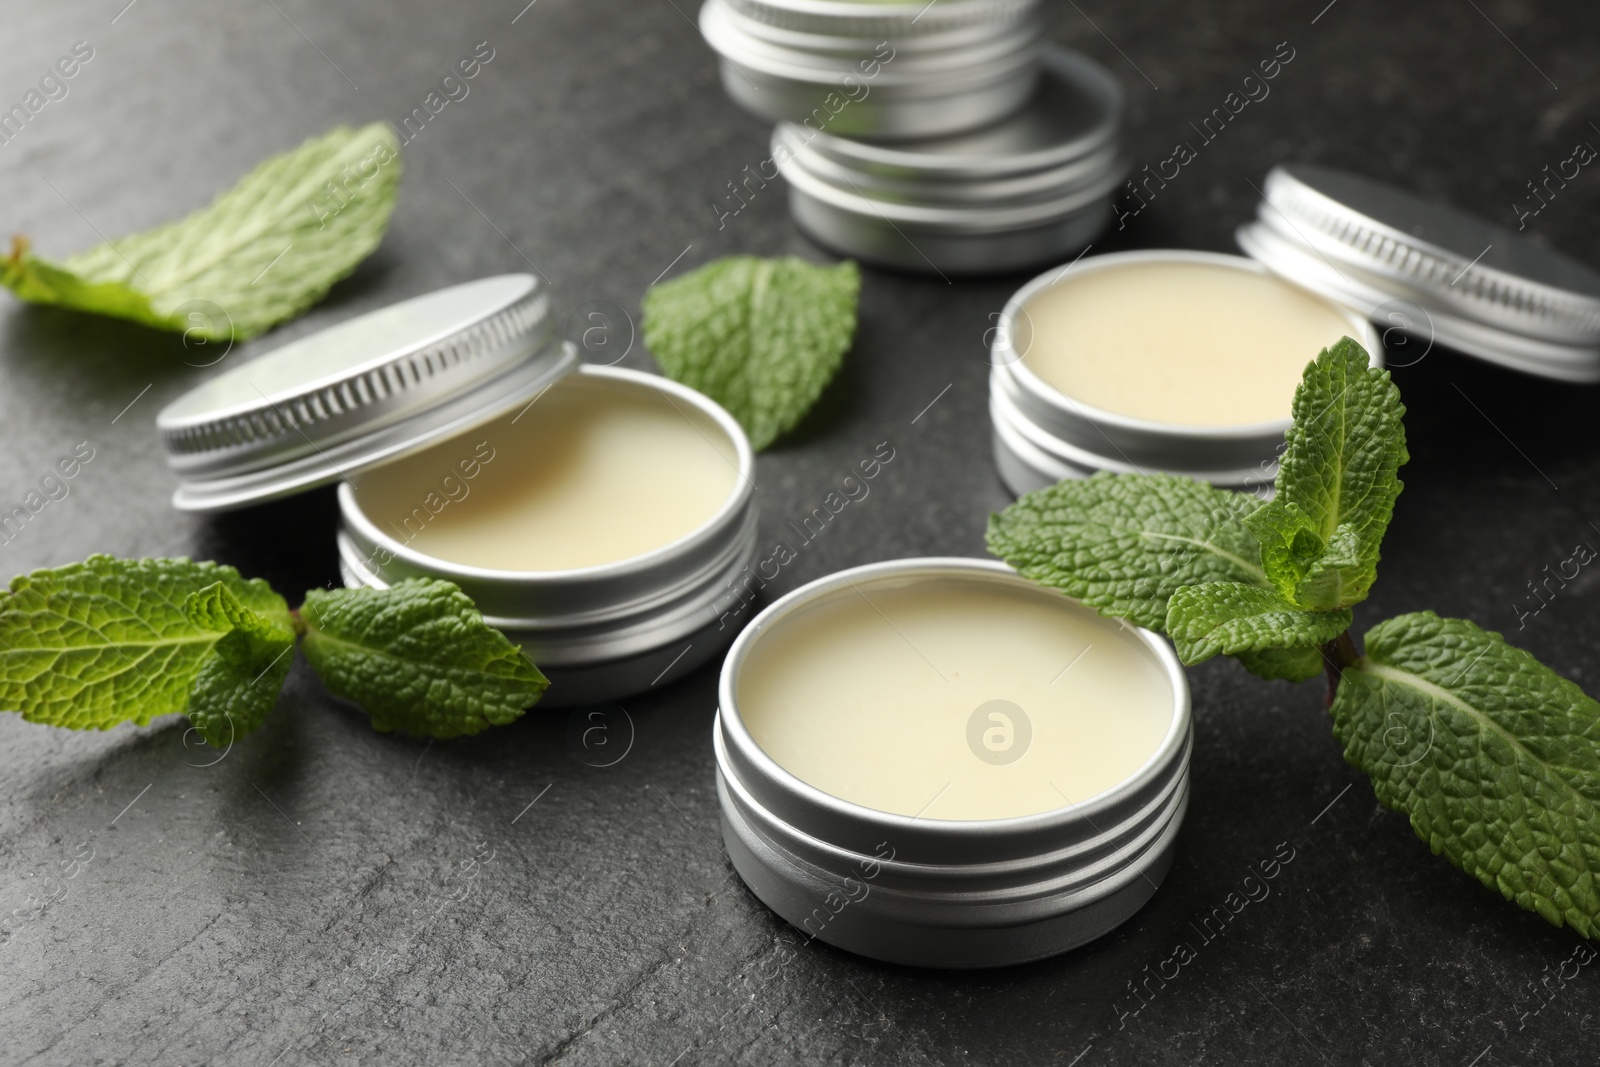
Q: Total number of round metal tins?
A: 5